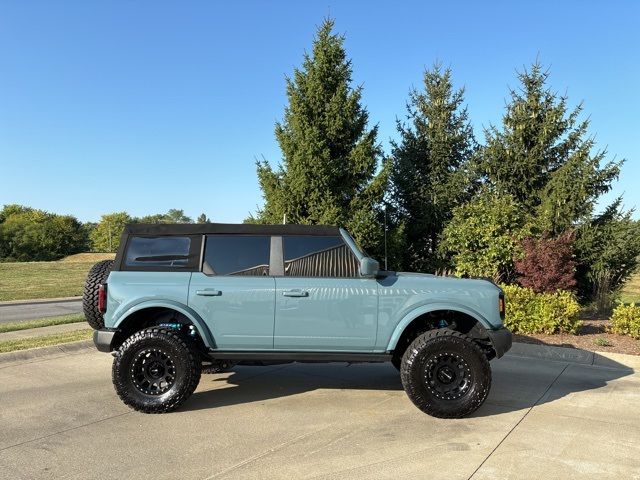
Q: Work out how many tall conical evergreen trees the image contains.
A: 3